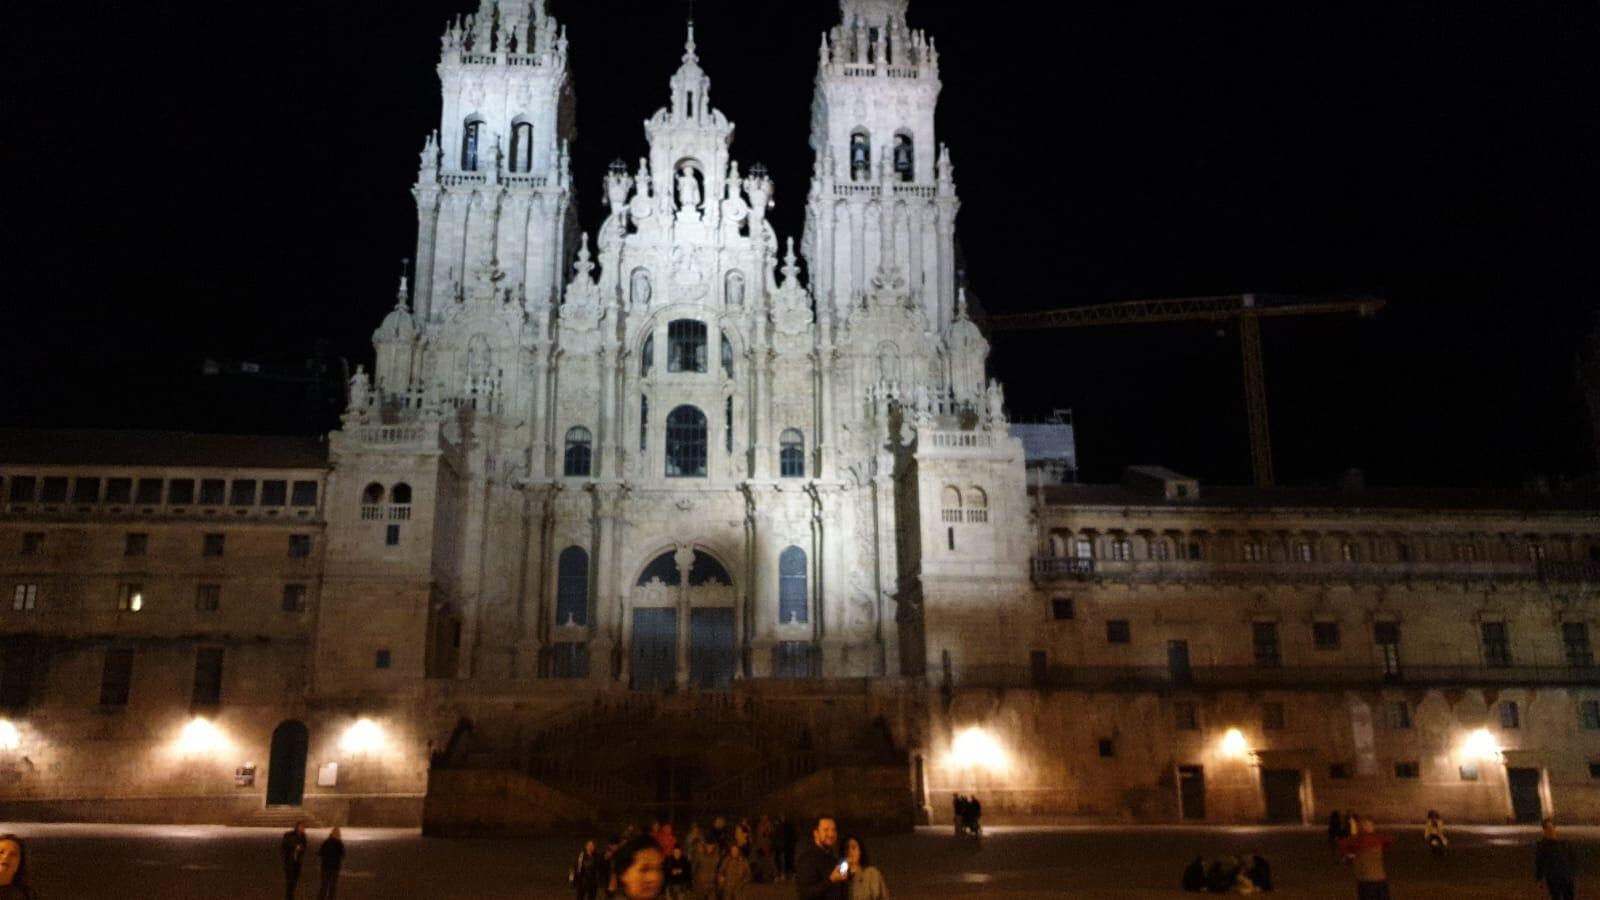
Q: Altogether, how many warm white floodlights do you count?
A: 6